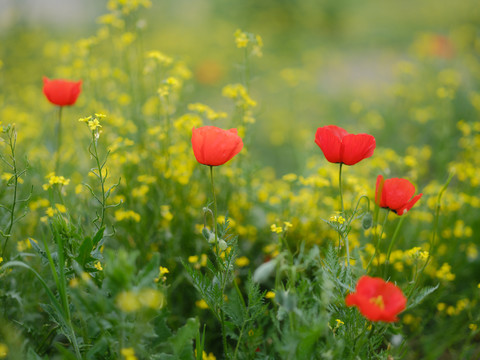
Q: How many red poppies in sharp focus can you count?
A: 3